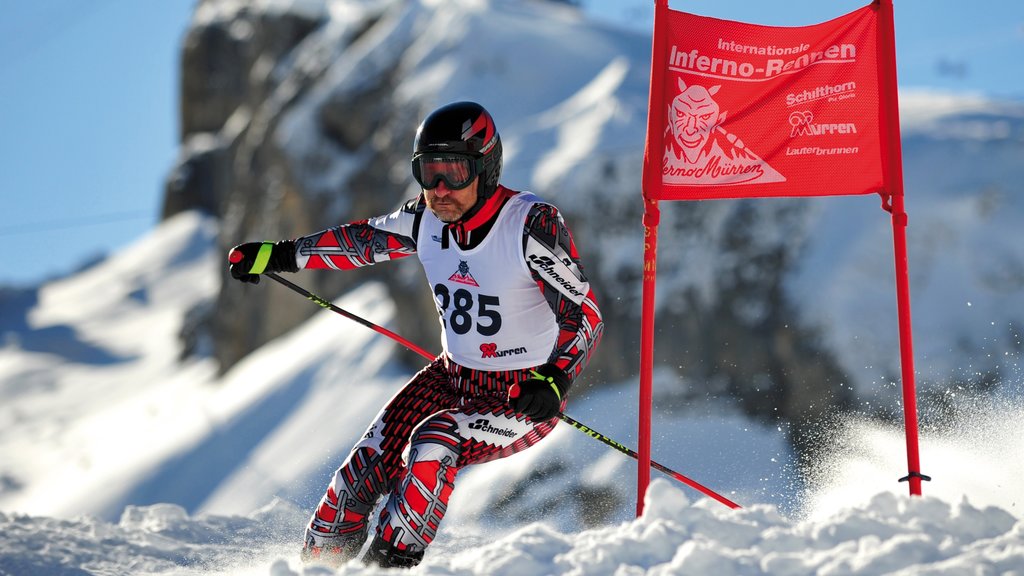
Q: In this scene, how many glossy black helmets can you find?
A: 1